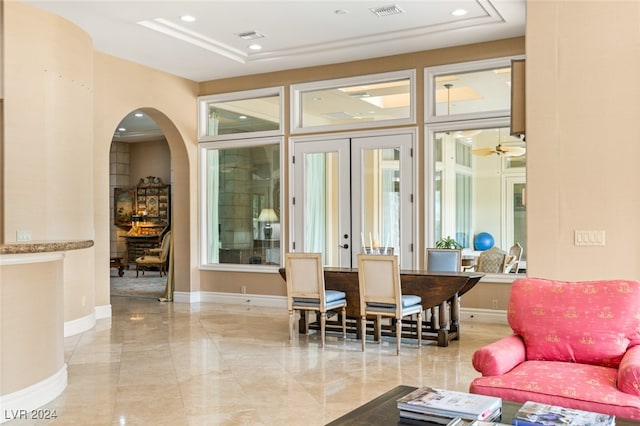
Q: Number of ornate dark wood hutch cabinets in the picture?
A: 1